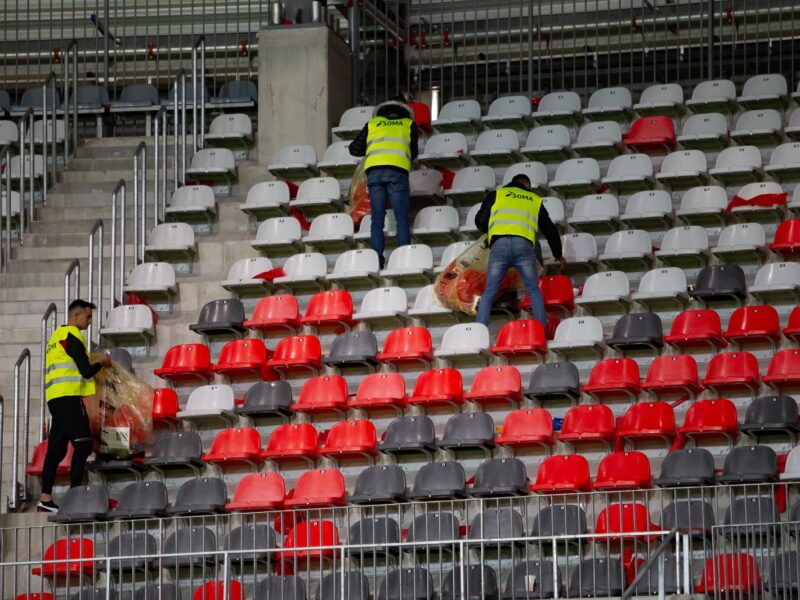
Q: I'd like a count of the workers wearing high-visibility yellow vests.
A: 3